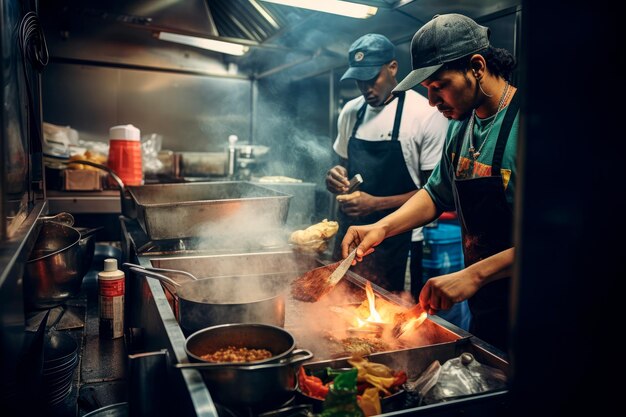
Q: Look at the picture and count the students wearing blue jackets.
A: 0